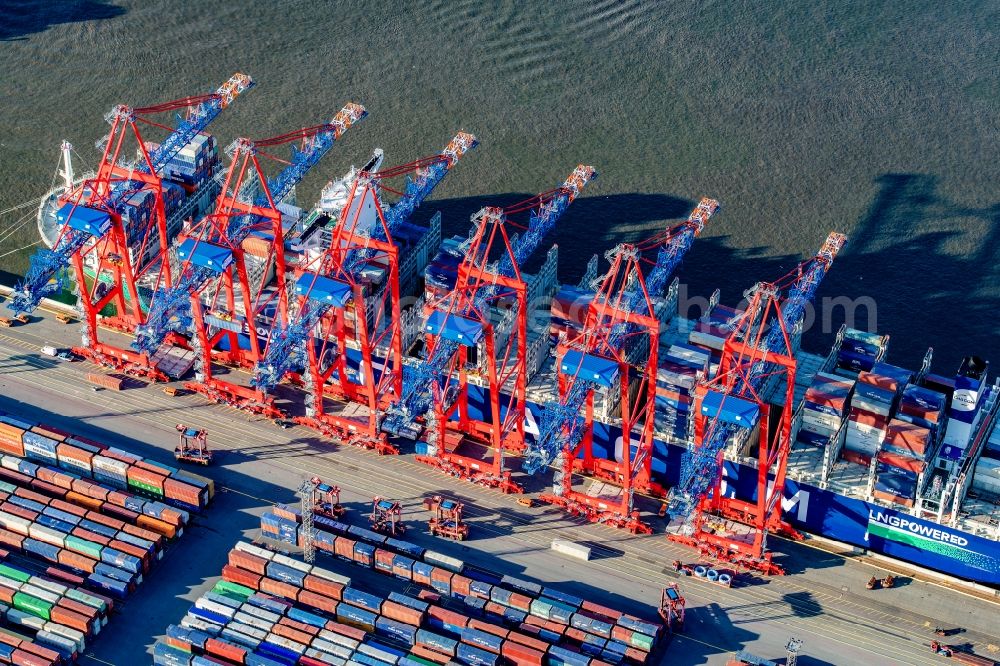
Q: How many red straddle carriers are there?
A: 5